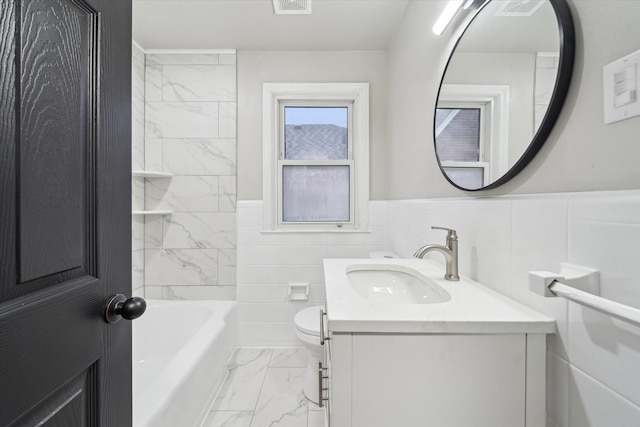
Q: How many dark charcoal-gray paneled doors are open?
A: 1